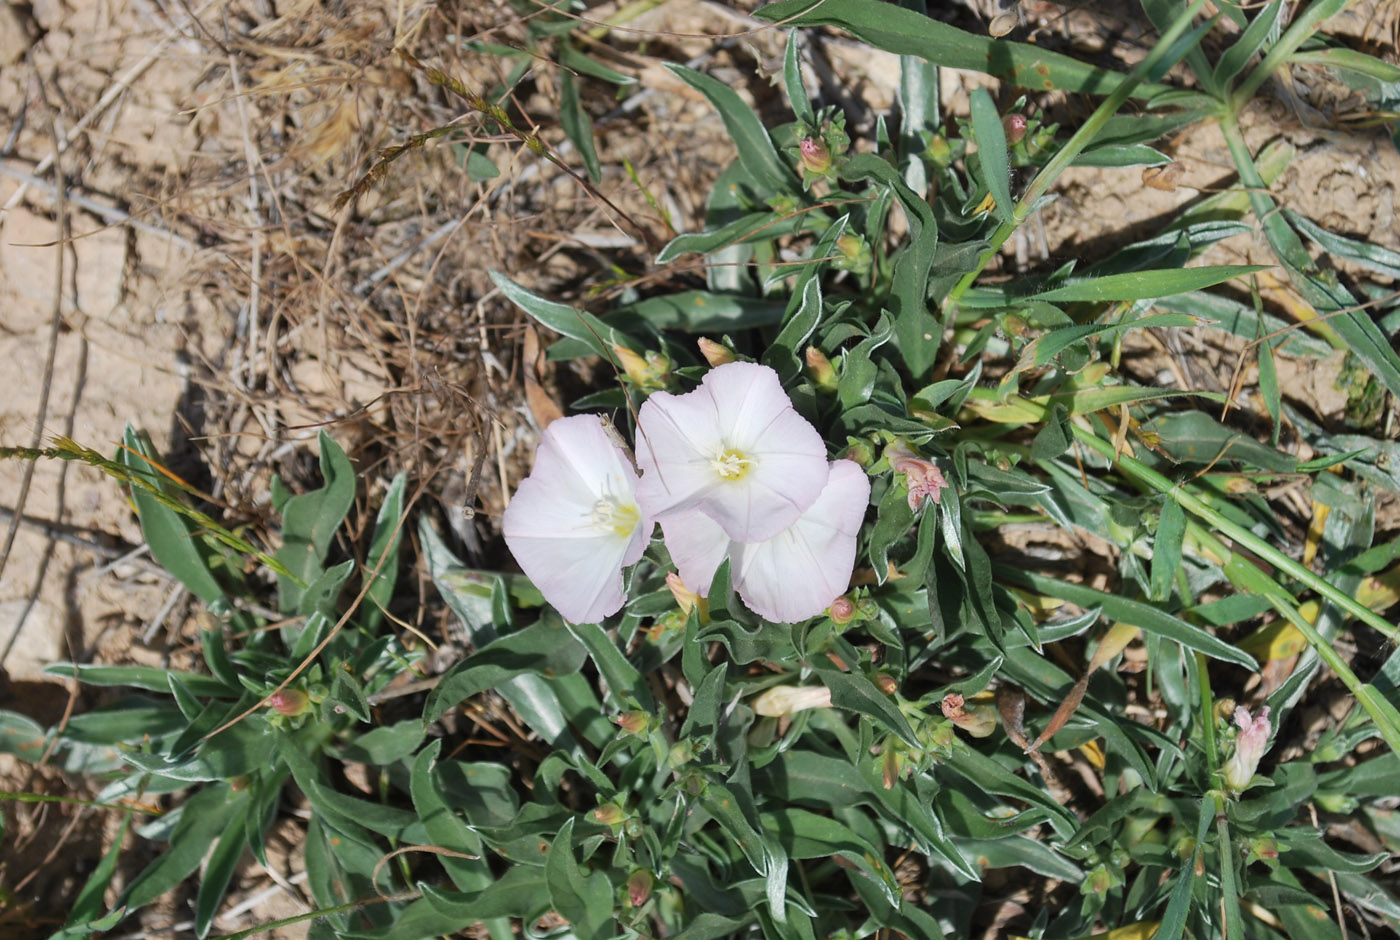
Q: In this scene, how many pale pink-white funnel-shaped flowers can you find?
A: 3